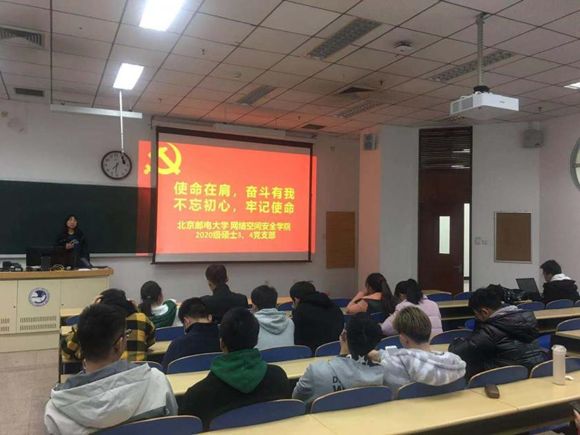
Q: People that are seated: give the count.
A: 14